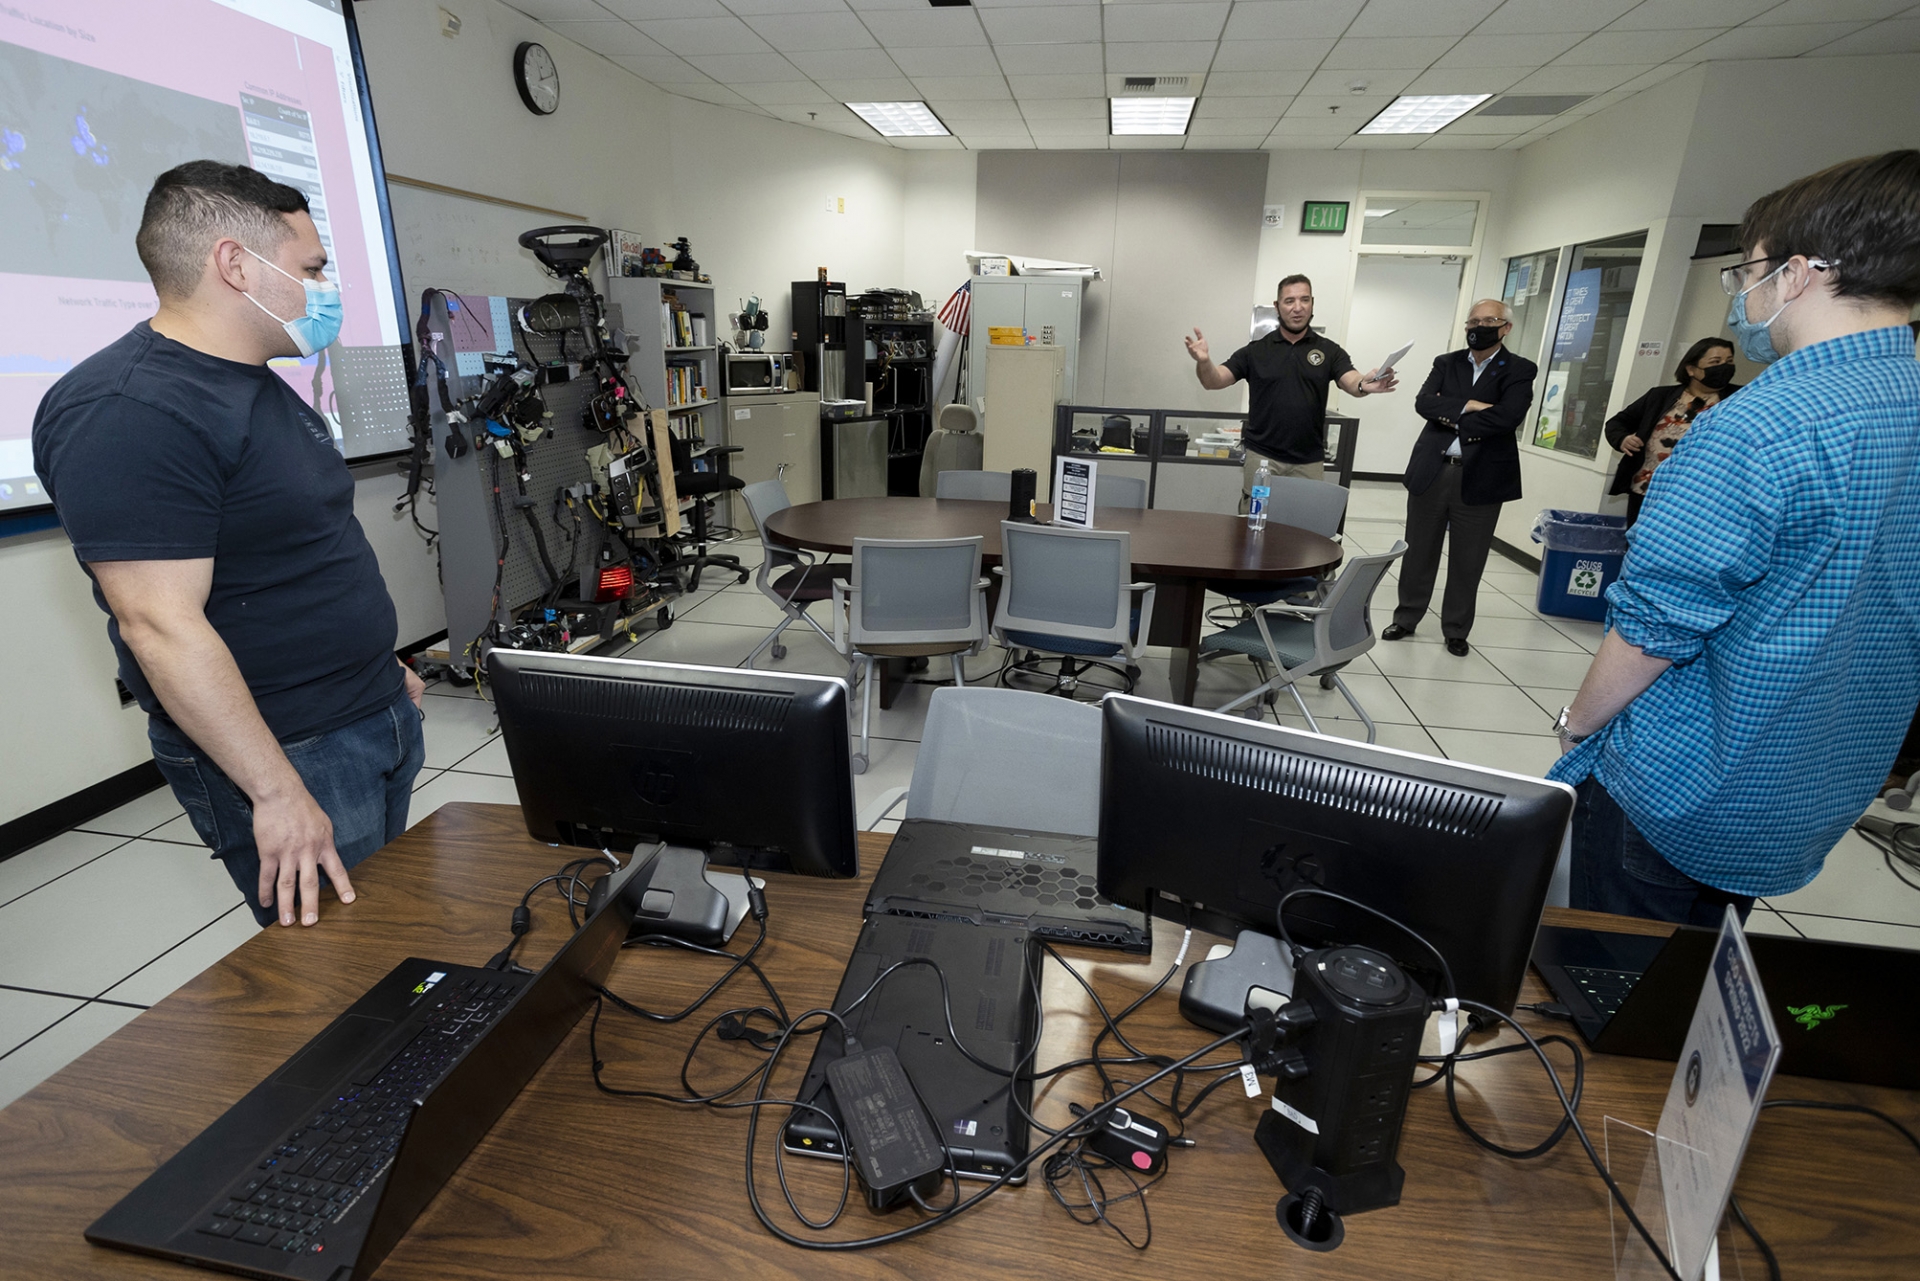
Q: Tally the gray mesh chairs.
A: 8